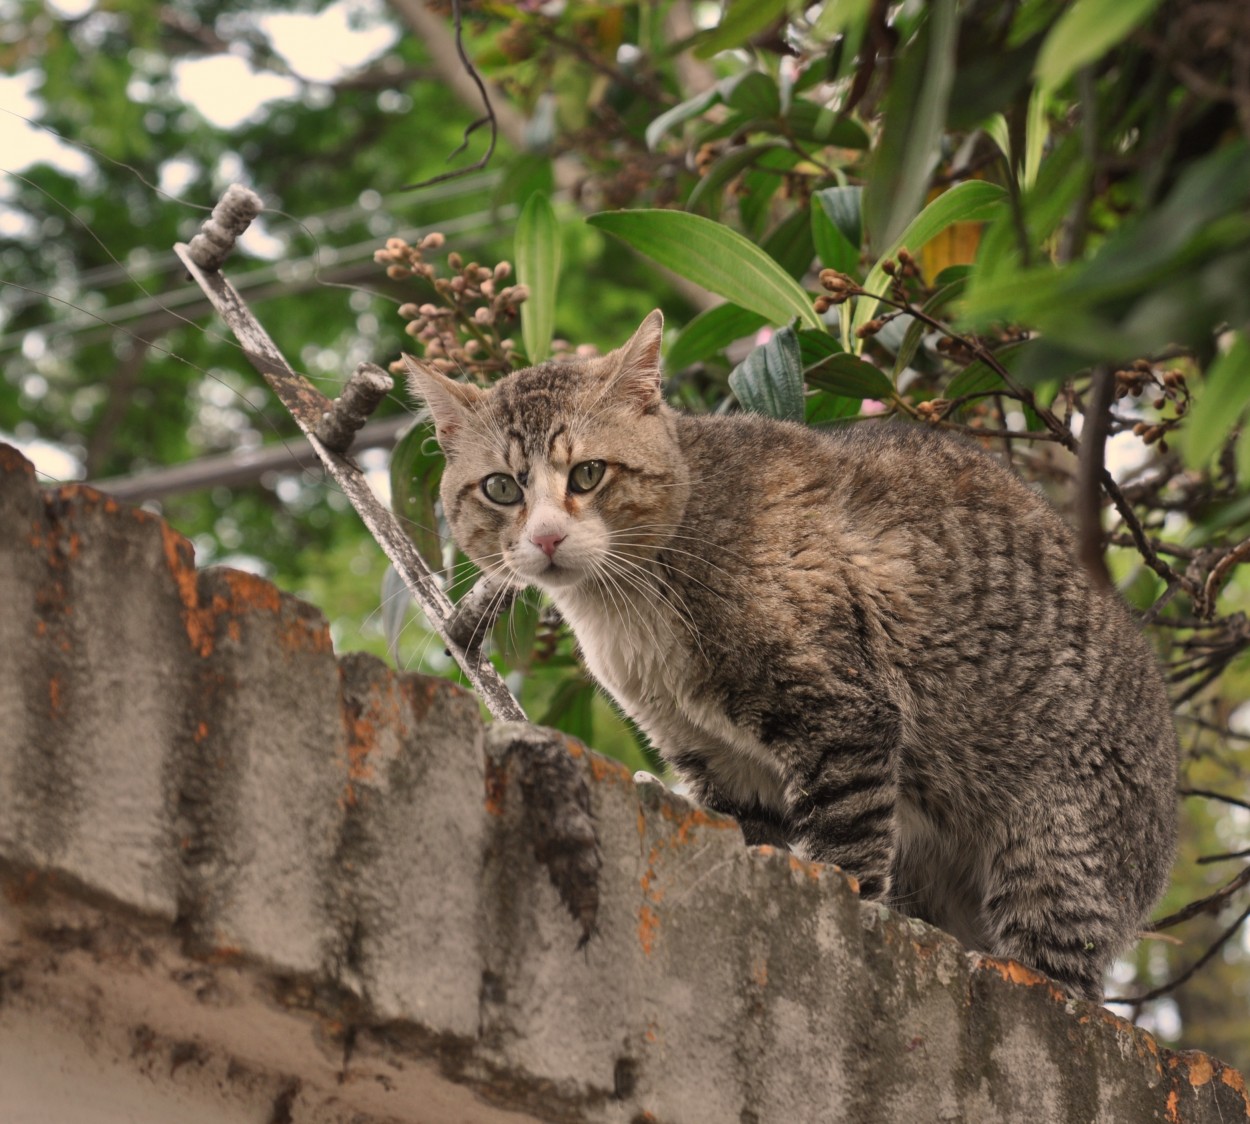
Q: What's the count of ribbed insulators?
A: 3